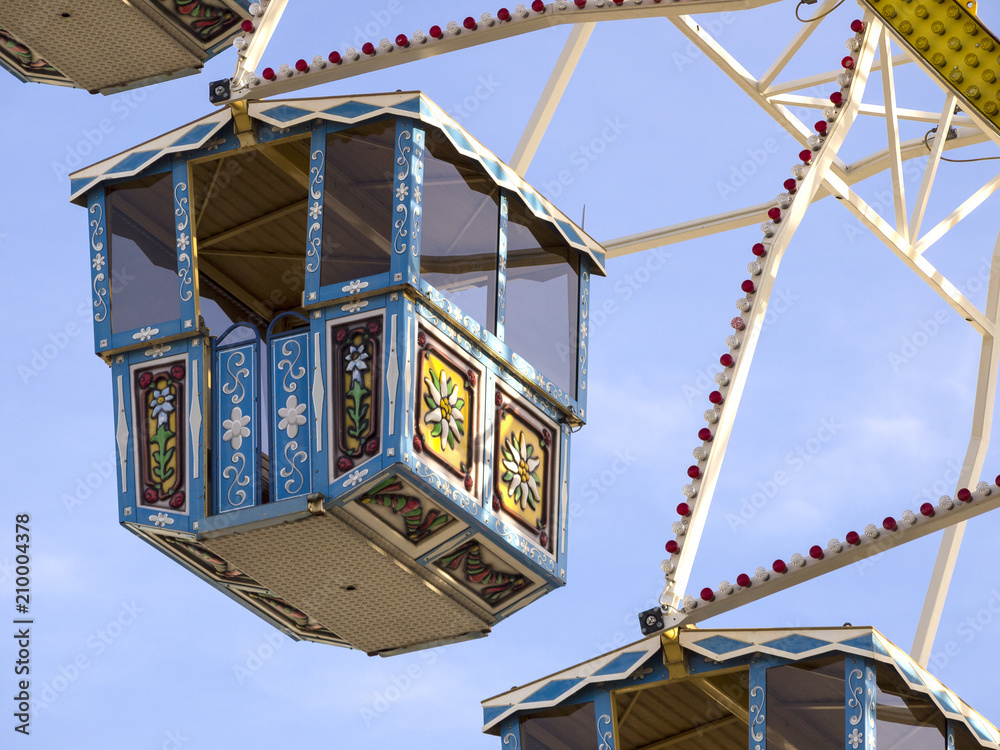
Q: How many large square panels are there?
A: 2